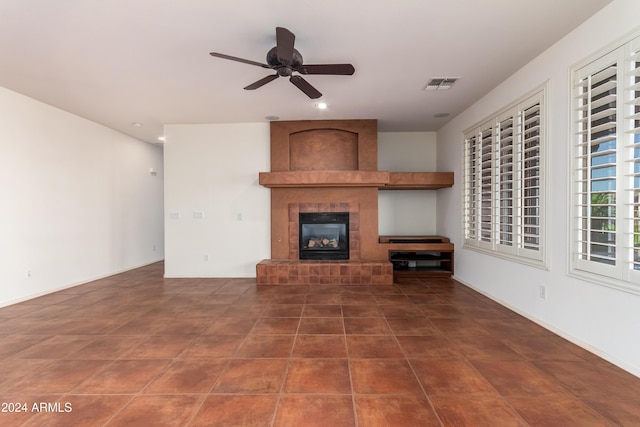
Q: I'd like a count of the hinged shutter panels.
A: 6